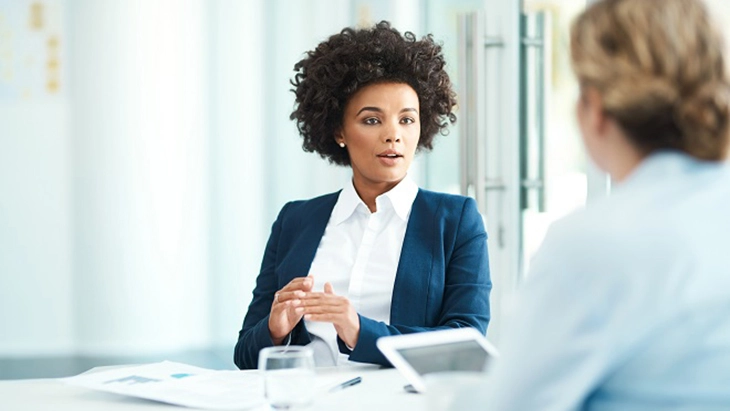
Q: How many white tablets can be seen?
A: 1